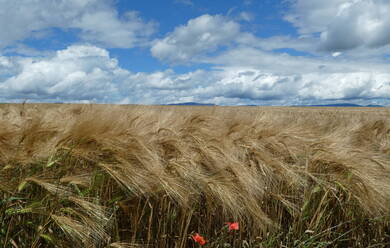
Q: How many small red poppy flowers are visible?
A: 2